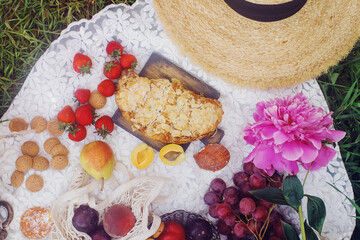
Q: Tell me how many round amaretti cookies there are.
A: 12